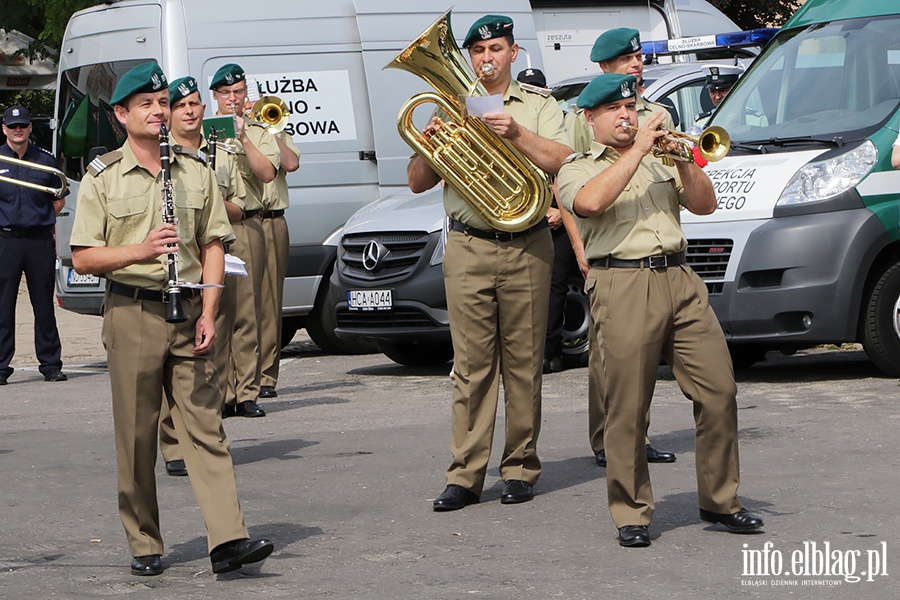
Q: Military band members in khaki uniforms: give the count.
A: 7